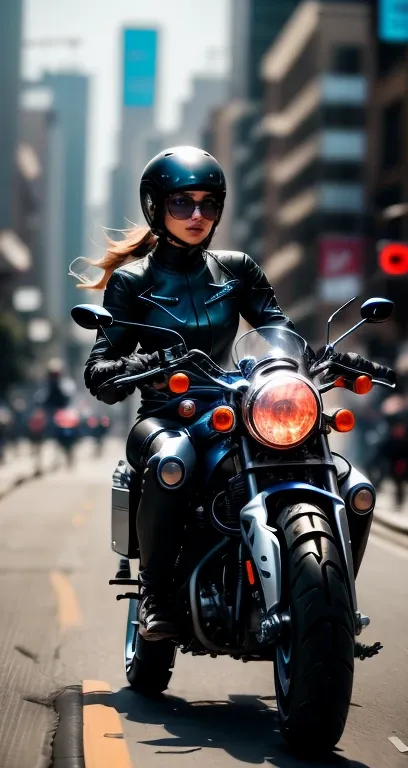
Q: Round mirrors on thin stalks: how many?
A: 2